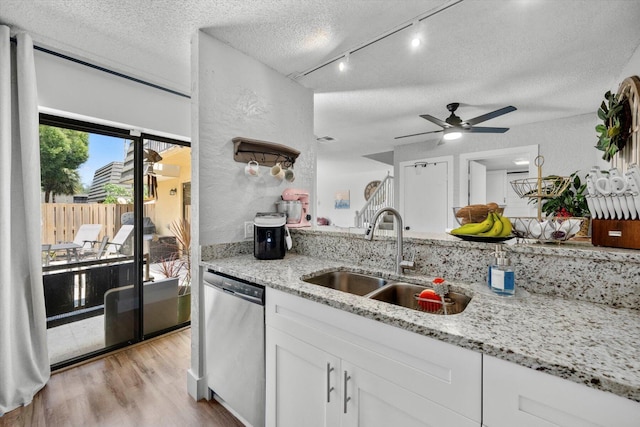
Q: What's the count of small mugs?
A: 3